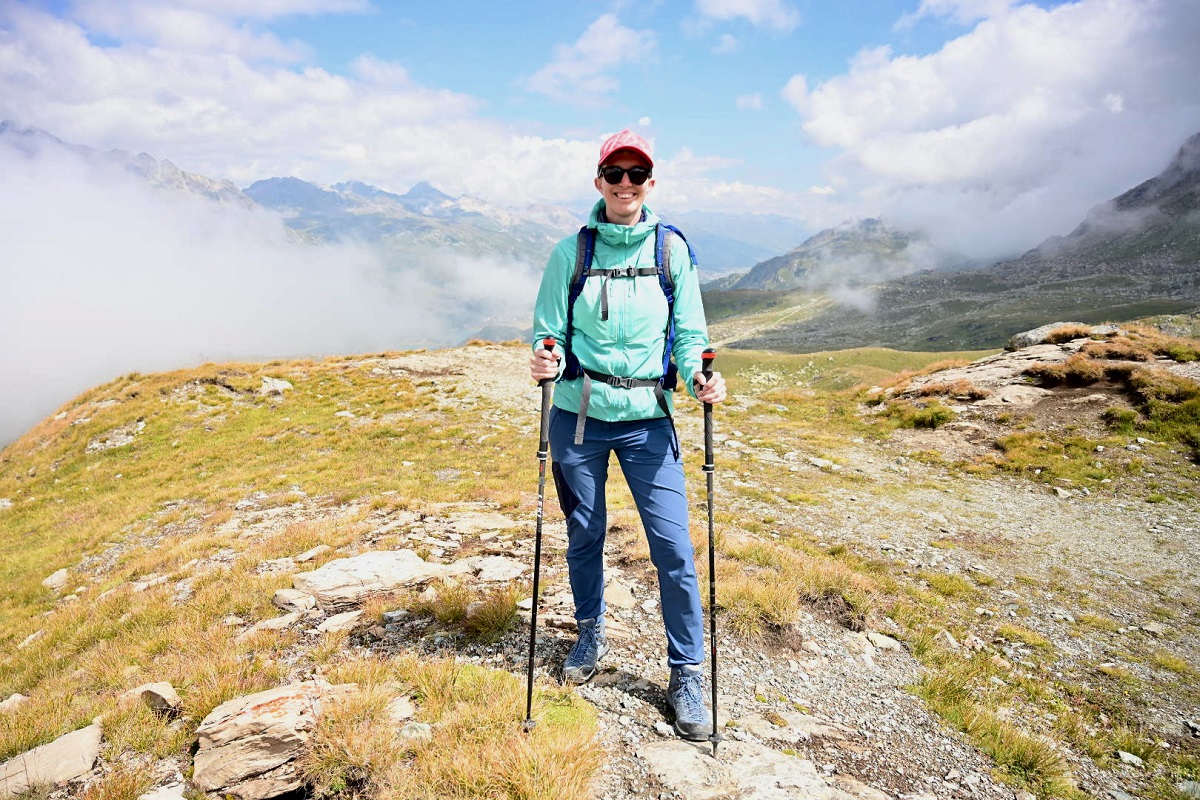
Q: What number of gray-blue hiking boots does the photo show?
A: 2